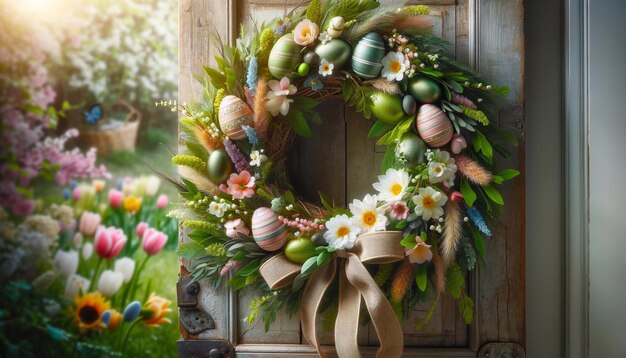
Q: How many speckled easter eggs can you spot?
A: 0